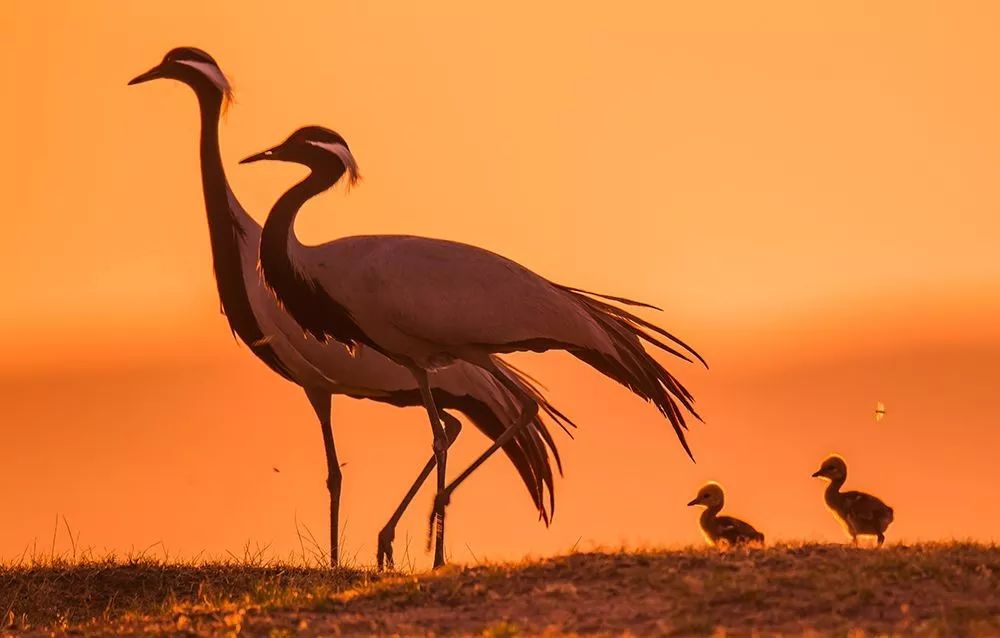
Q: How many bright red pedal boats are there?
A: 0